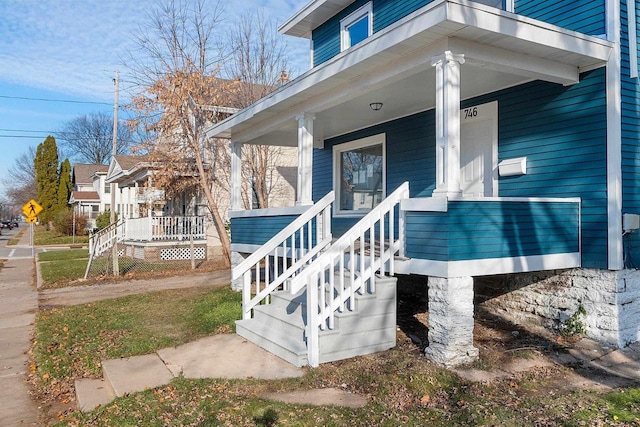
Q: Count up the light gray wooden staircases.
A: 1